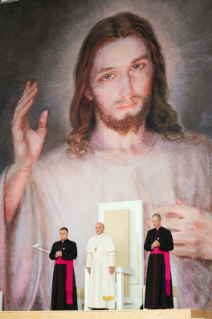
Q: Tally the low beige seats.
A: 2